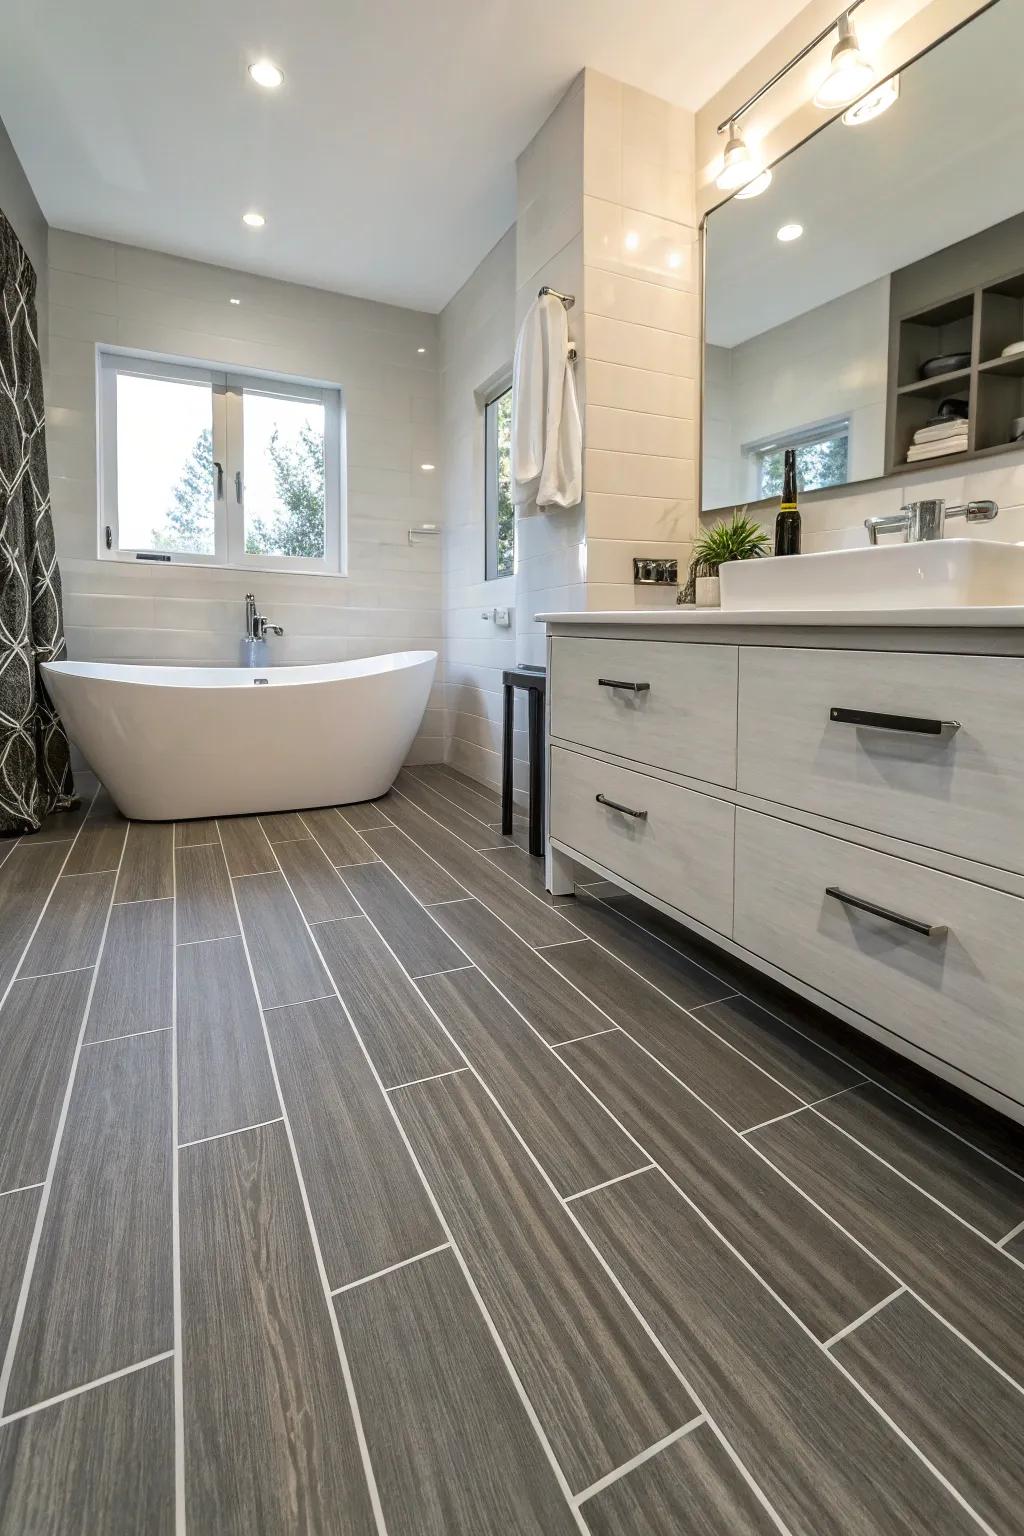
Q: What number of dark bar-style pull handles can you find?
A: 4